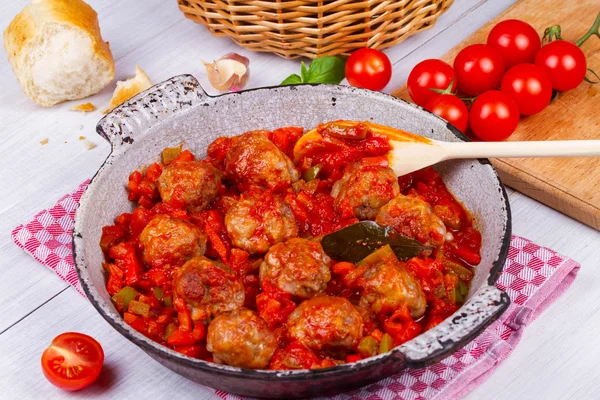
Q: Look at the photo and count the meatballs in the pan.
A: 11